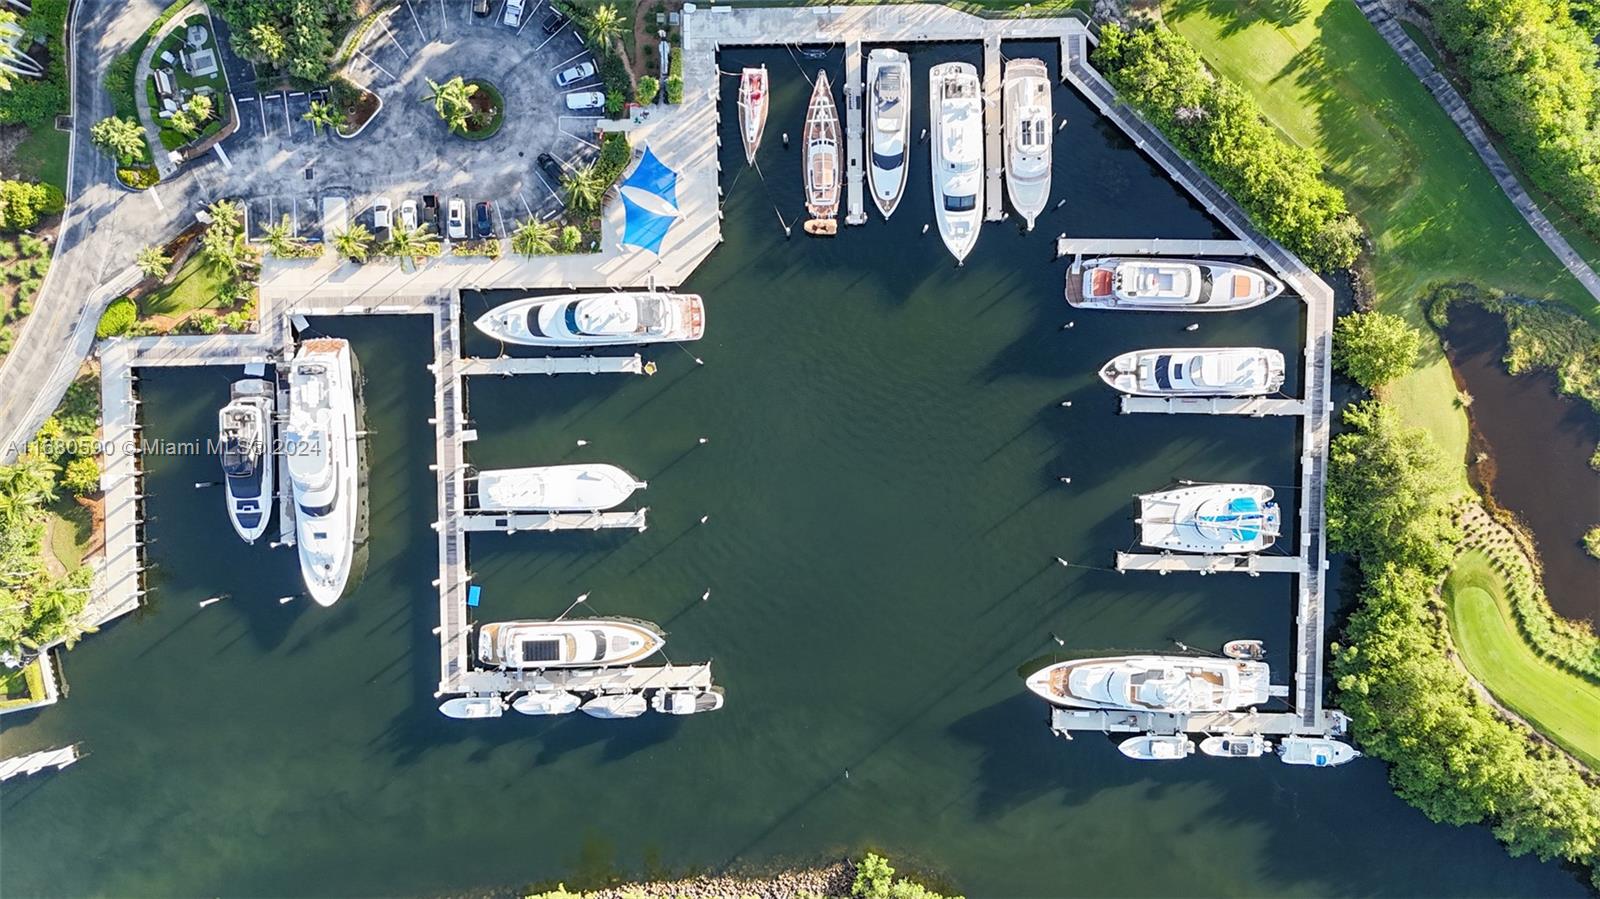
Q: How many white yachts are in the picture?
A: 12